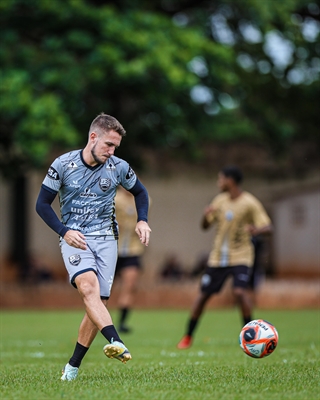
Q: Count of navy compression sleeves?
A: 2